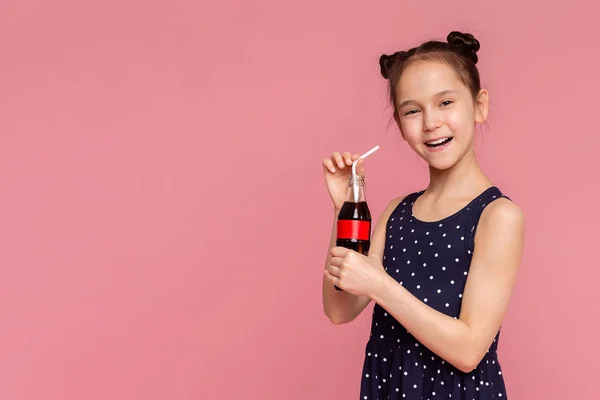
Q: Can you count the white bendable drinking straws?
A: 1